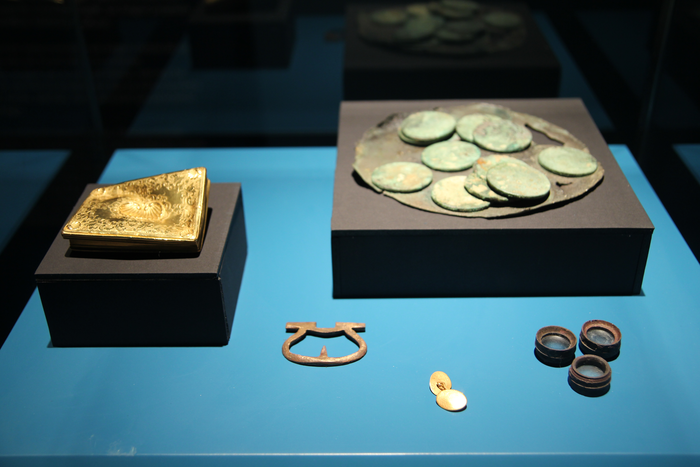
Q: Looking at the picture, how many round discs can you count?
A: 11